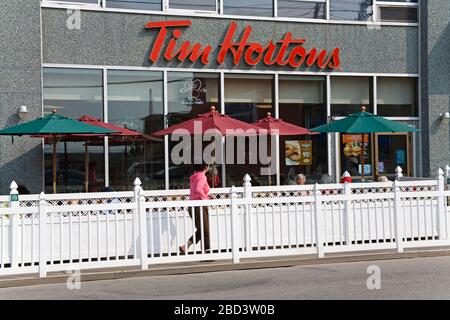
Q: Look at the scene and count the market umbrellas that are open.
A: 5